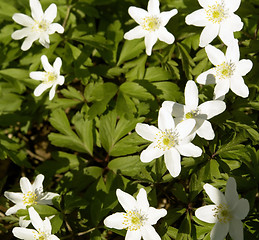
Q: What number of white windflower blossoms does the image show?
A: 11